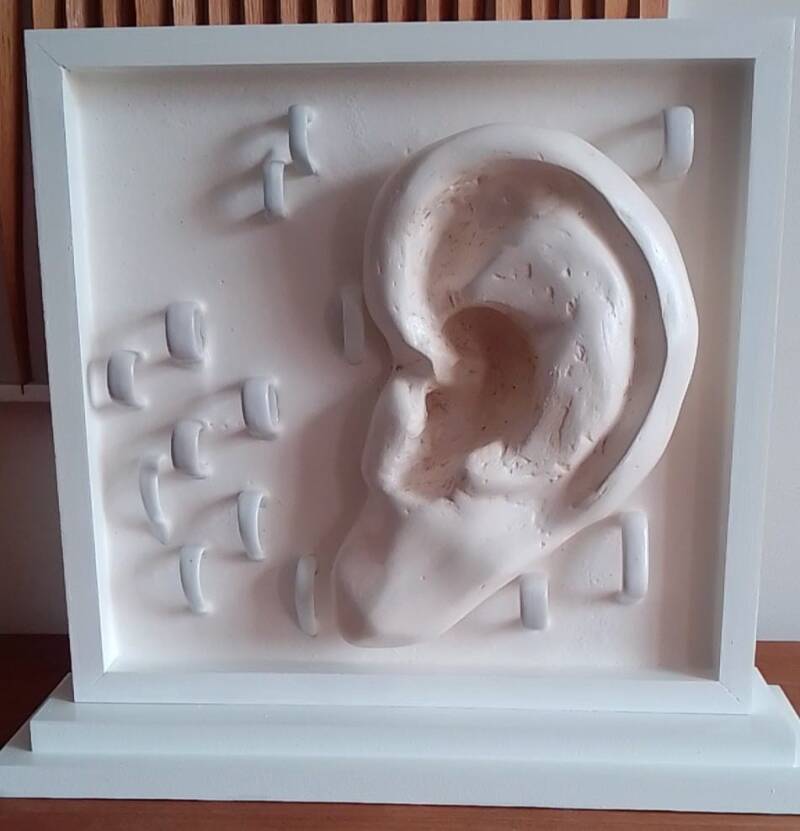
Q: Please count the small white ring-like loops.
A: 14